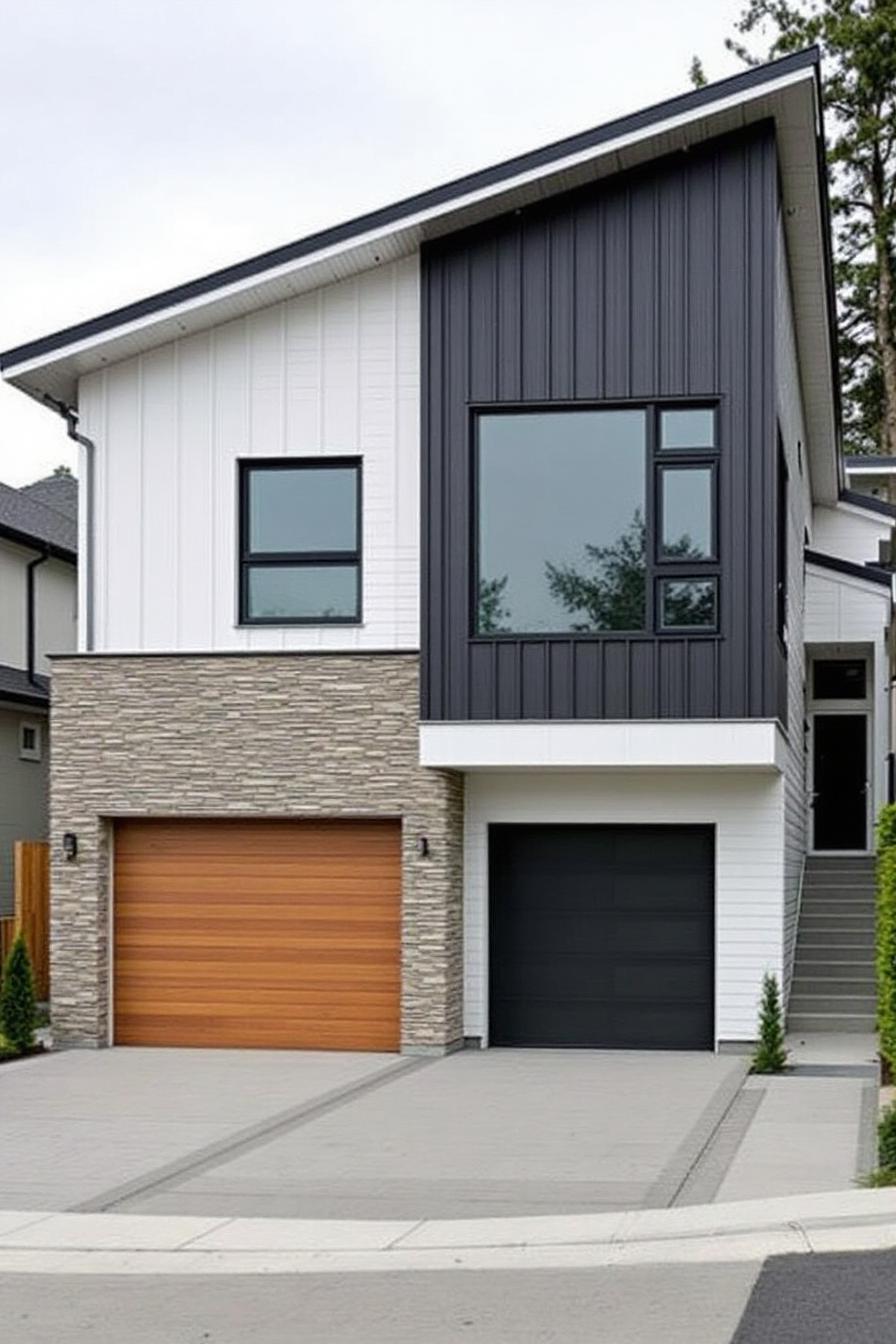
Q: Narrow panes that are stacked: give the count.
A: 3